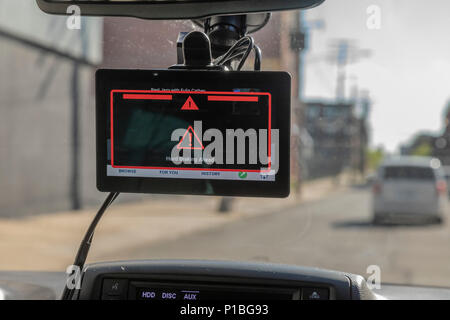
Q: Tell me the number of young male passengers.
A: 0